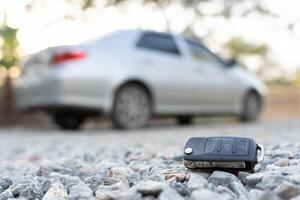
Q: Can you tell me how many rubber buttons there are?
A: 3